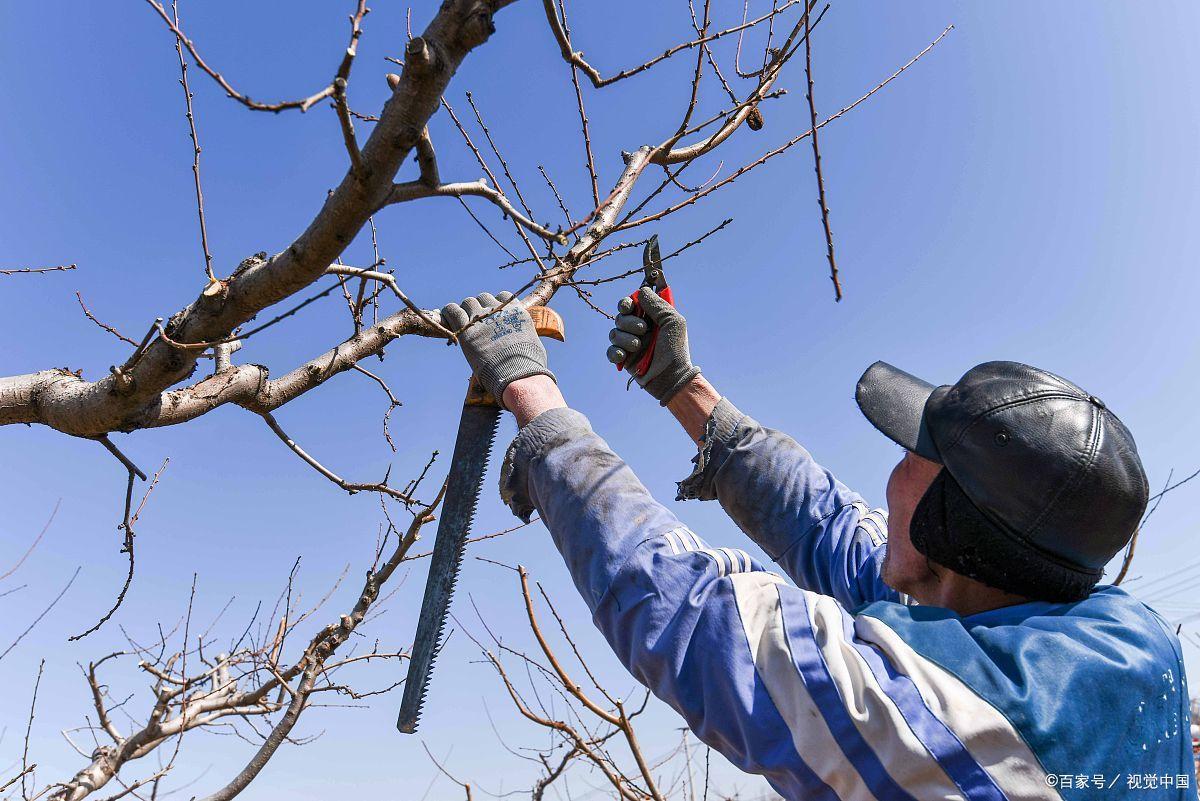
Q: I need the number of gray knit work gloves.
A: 2